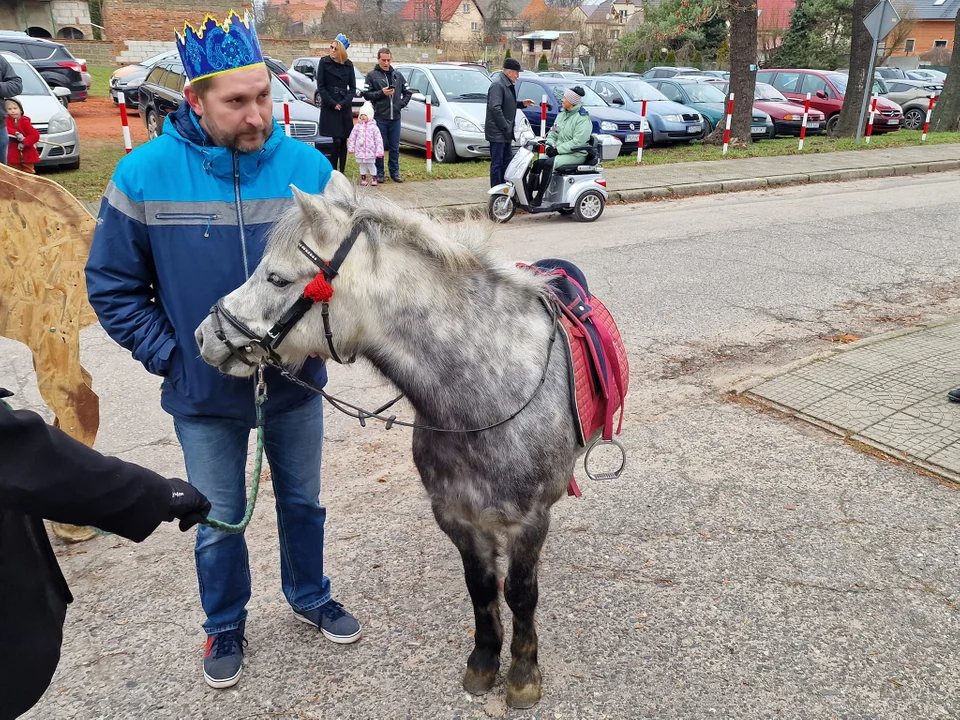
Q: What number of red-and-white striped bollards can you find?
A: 9